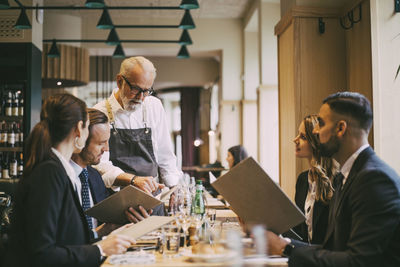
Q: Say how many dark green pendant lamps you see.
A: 11